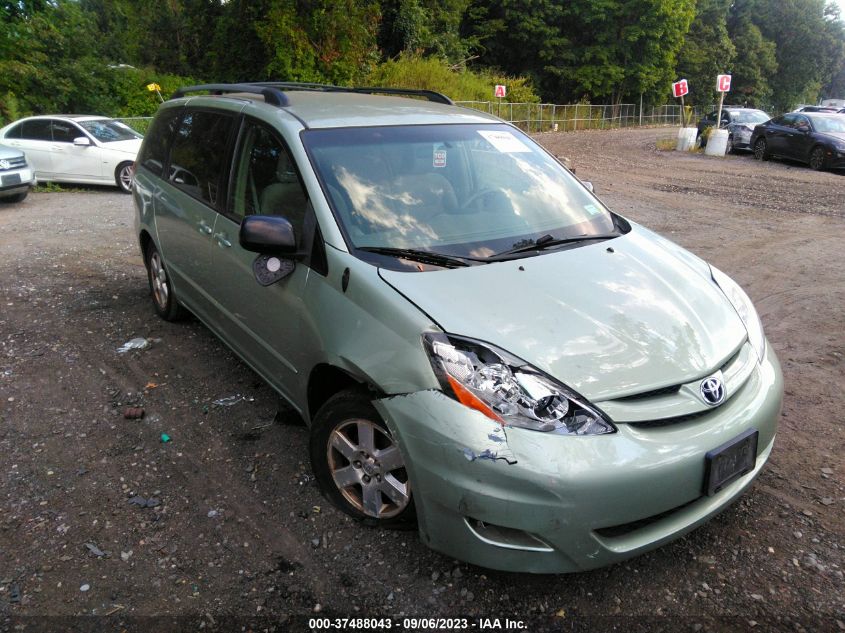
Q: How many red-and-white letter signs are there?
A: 3